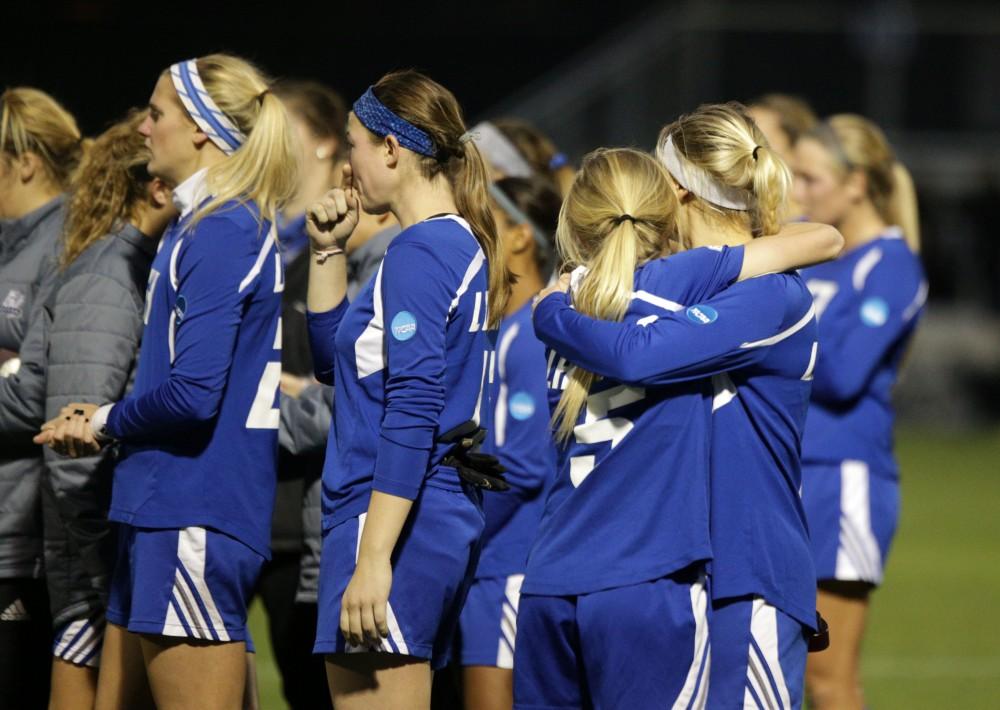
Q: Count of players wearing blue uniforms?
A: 6